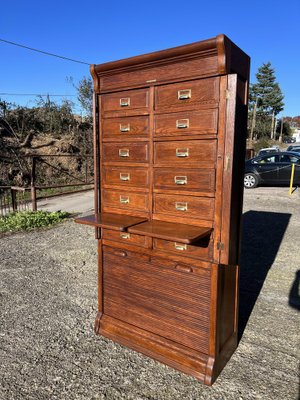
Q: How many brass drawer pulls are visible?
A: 12